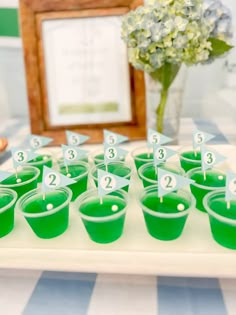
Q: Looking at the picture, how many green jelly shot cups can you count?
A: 15